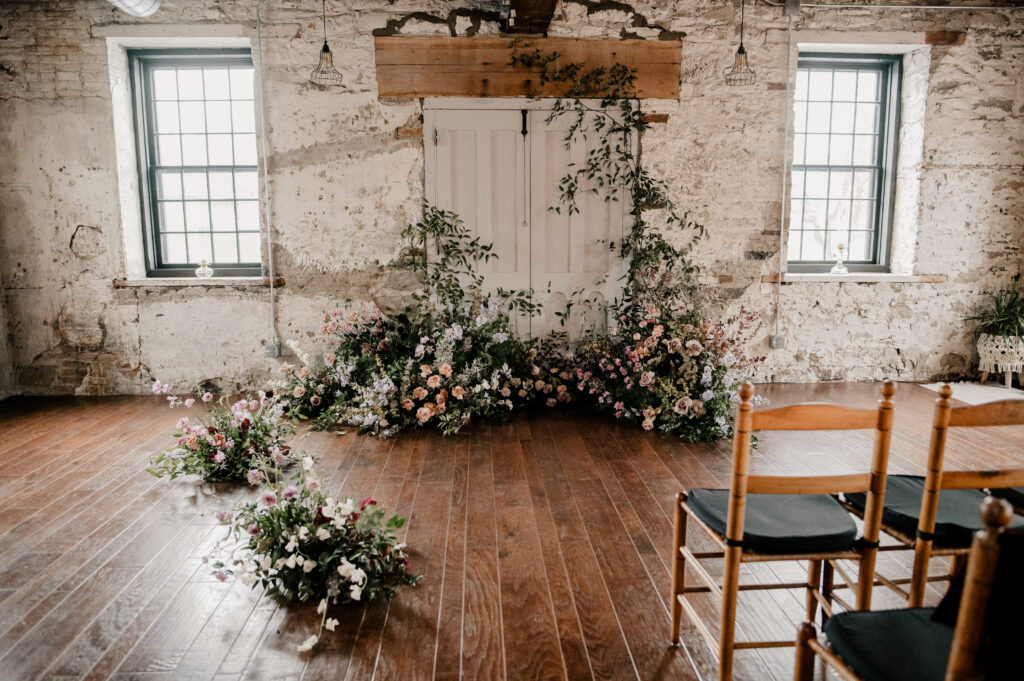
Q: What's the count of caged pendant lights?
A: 2